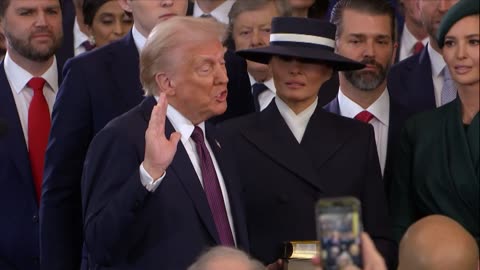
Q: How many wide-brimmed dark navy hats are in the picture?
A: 1